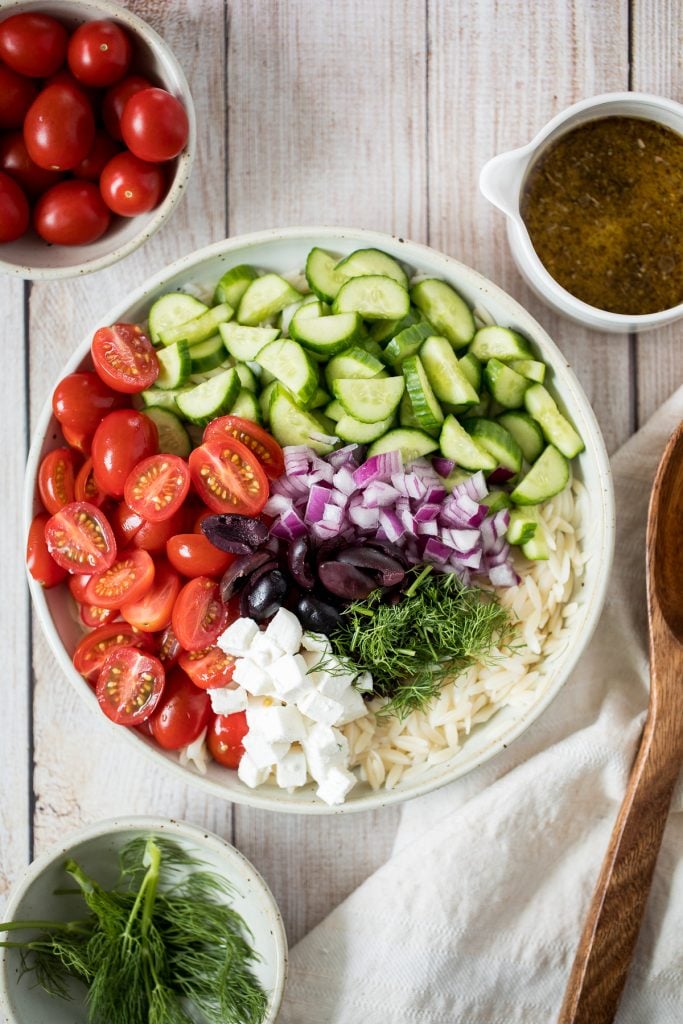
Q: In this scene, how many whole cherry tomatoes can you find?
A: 12